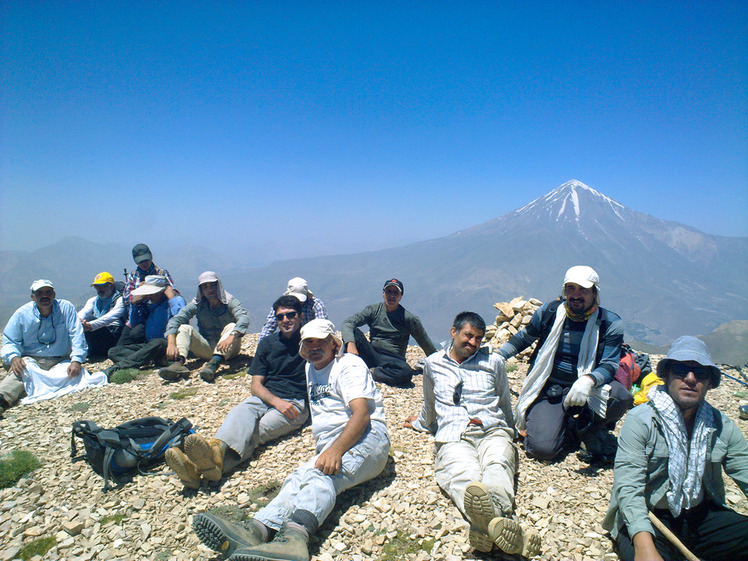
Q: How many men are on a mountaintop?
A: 12